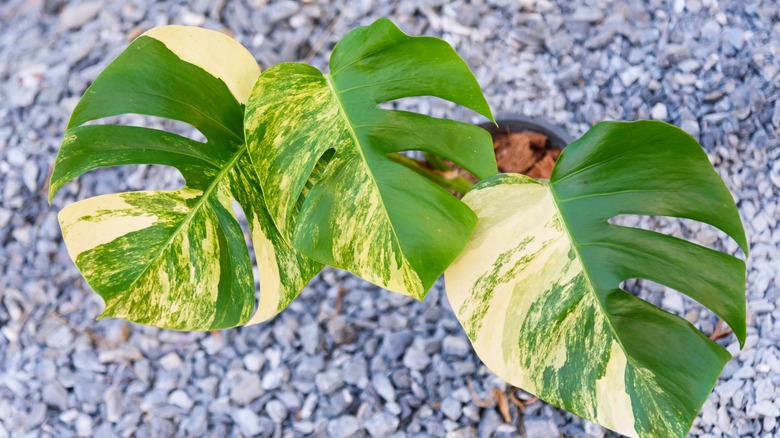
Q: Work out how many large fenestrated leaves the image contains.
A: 3